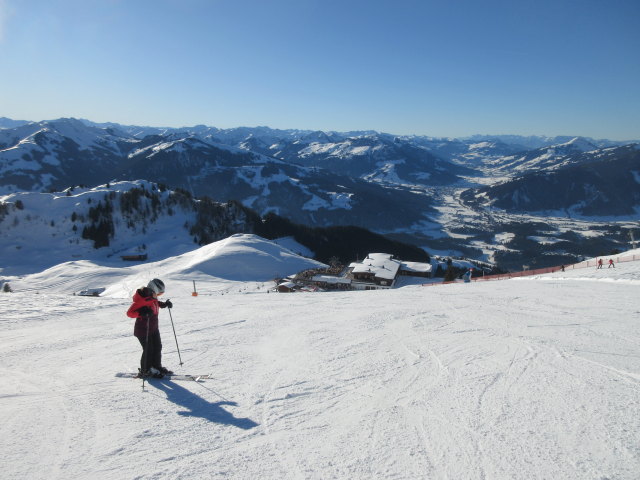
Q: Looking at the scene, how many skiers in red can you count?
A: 3